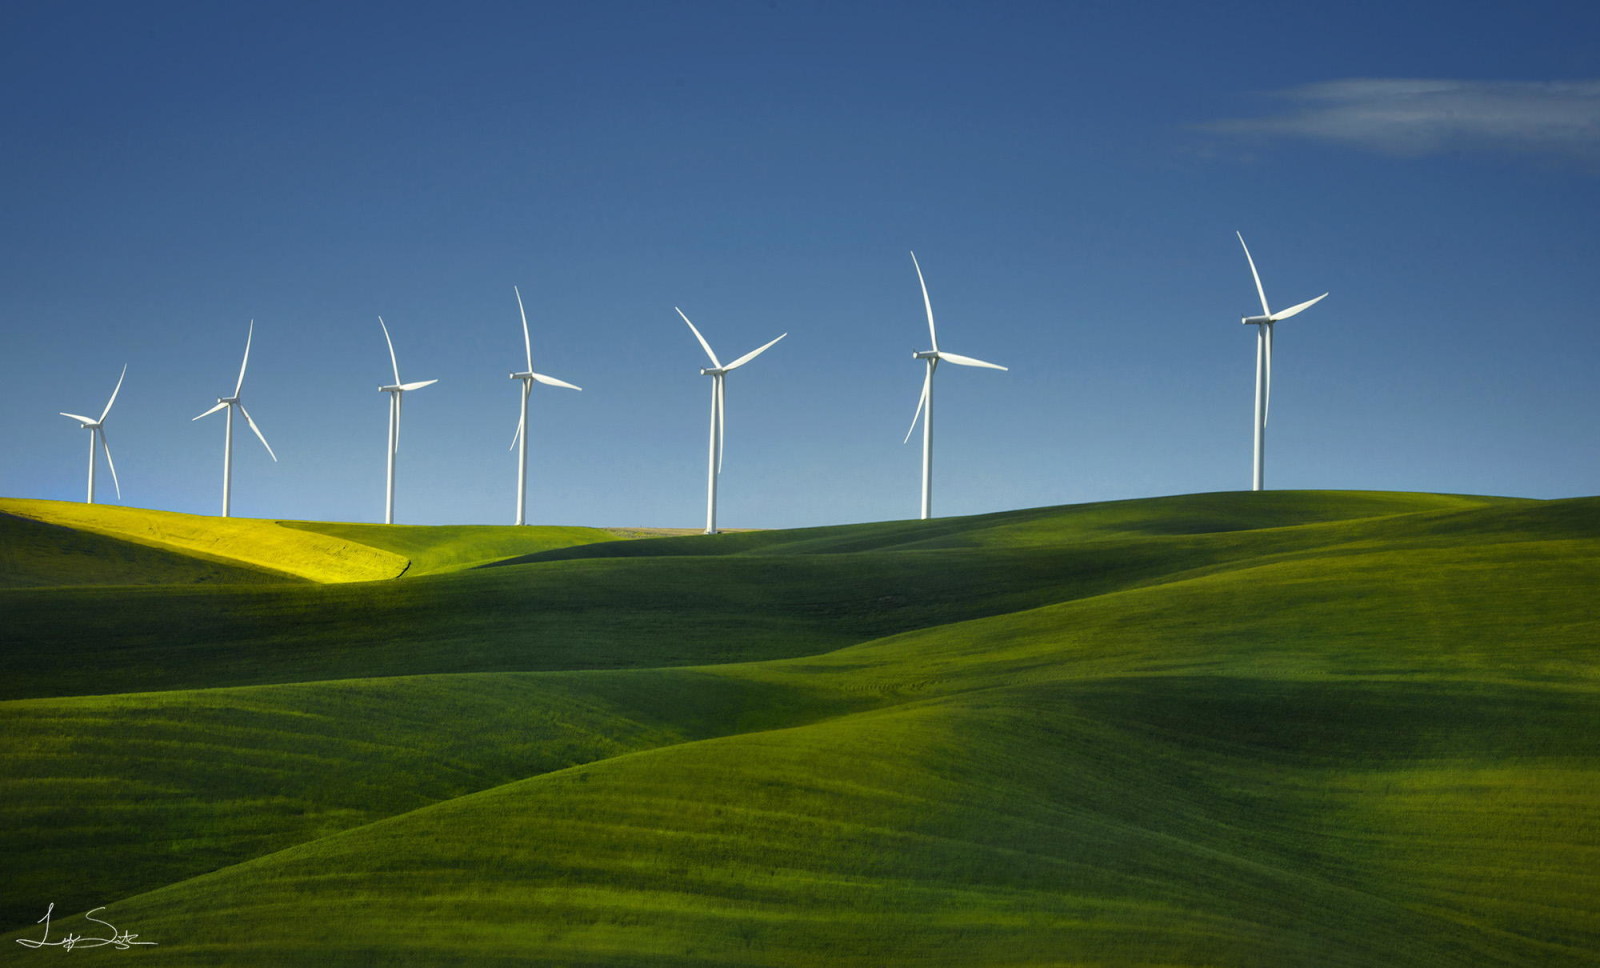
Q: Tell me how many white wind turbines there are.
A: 7